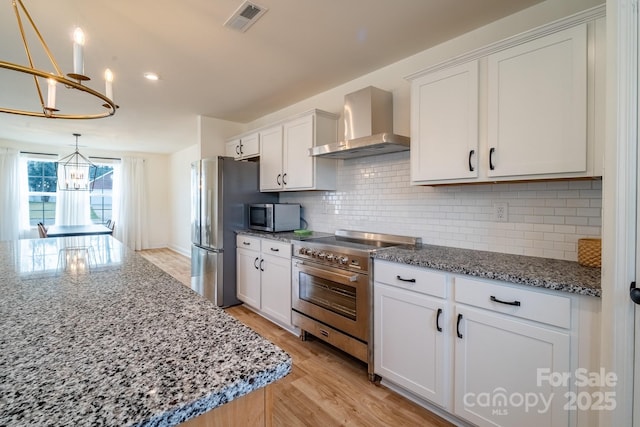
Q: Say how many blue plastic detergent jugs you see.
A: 0